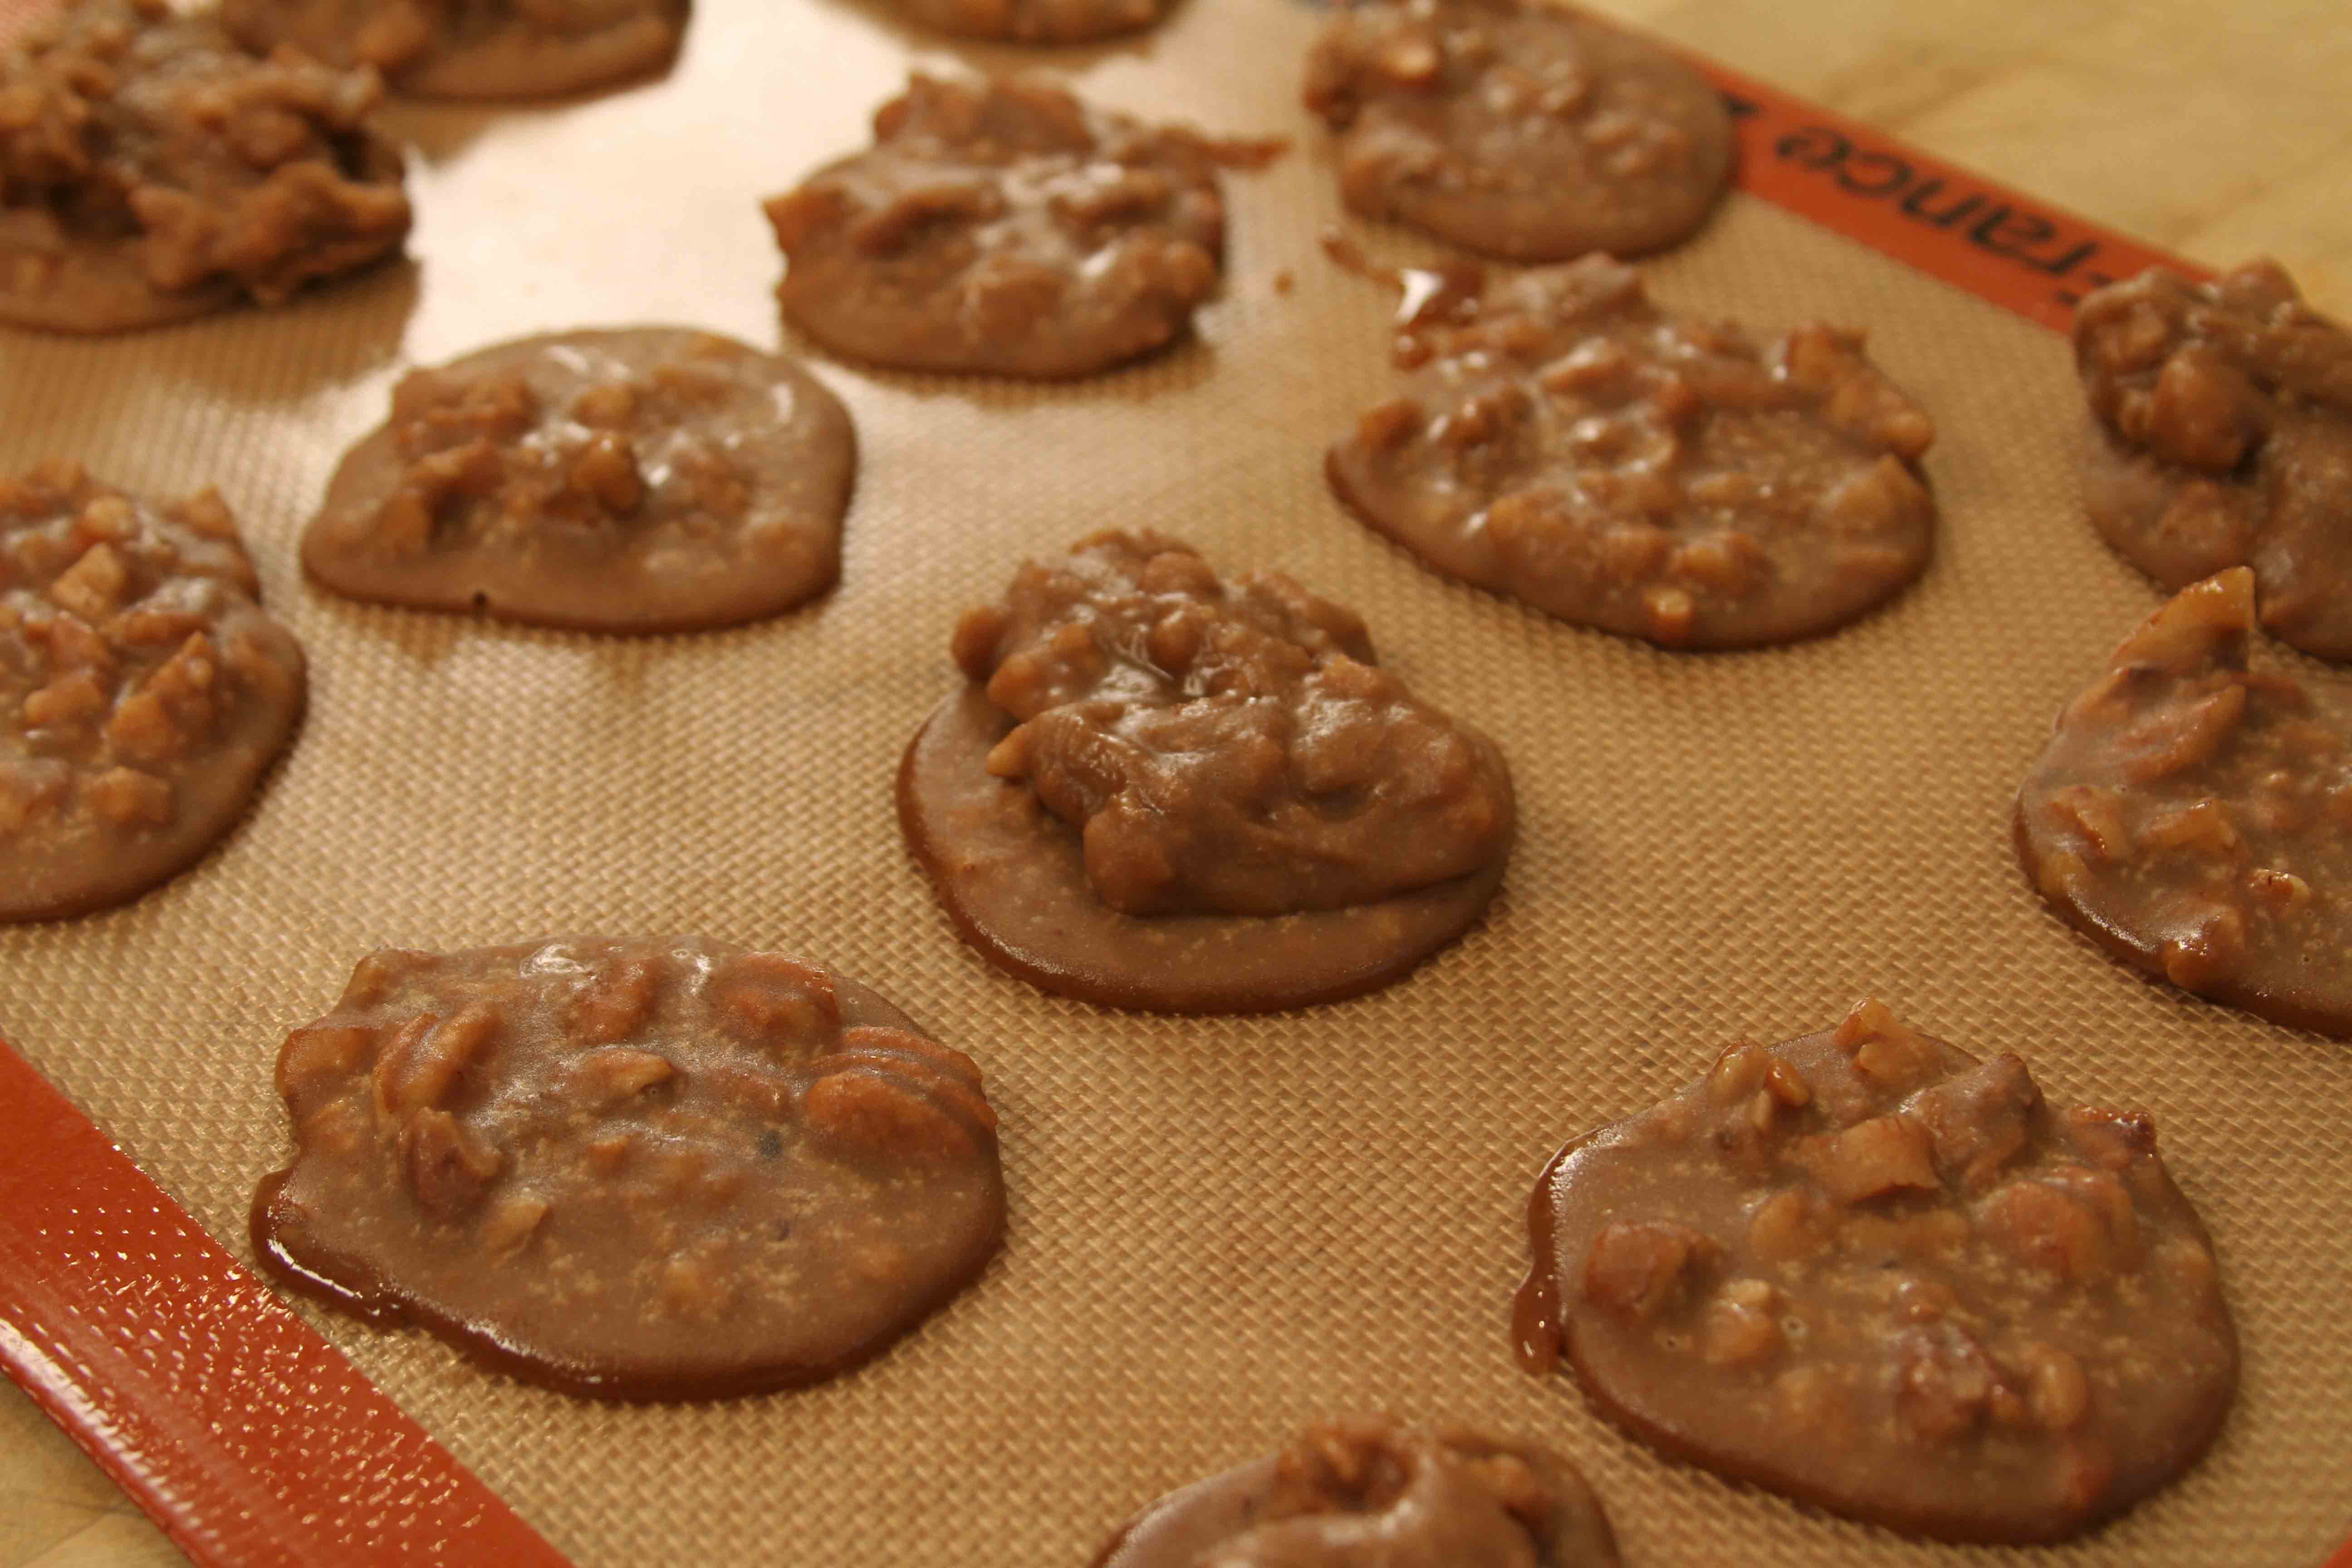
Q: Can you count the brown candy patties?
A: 14